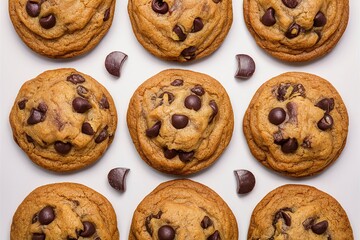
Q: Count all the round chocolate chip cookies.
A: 9